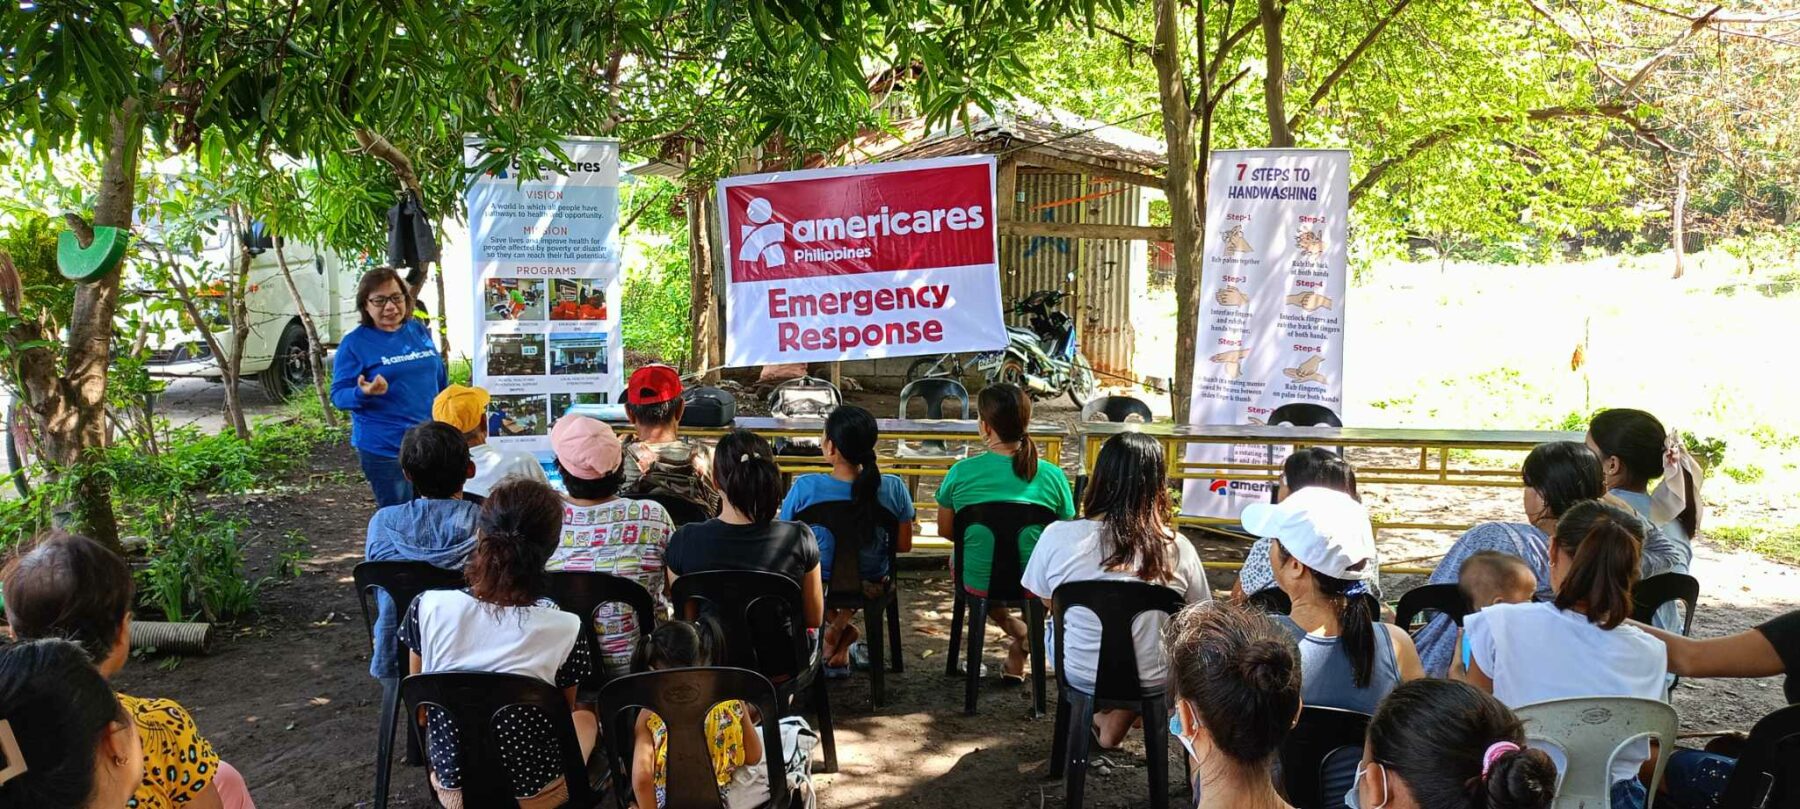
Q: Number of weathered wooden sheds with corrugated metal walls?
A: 1